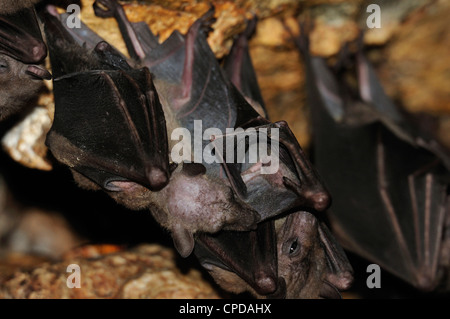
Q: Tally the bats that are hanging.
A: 4